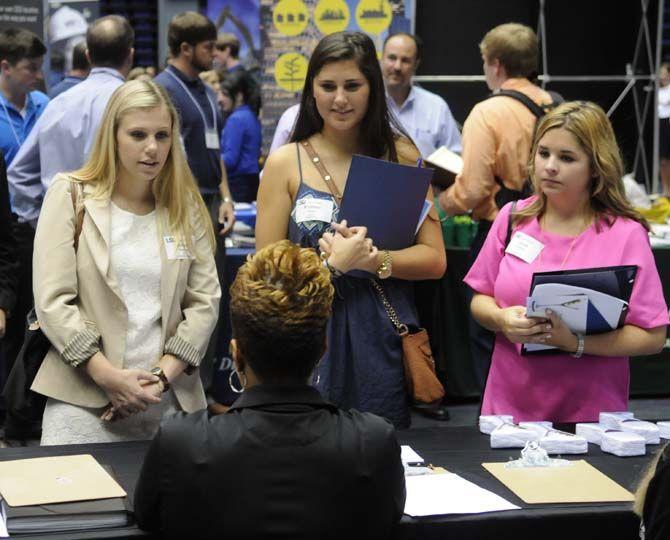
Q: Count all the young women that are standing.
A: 3